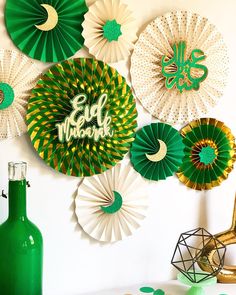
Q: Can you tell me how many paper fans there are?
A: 8